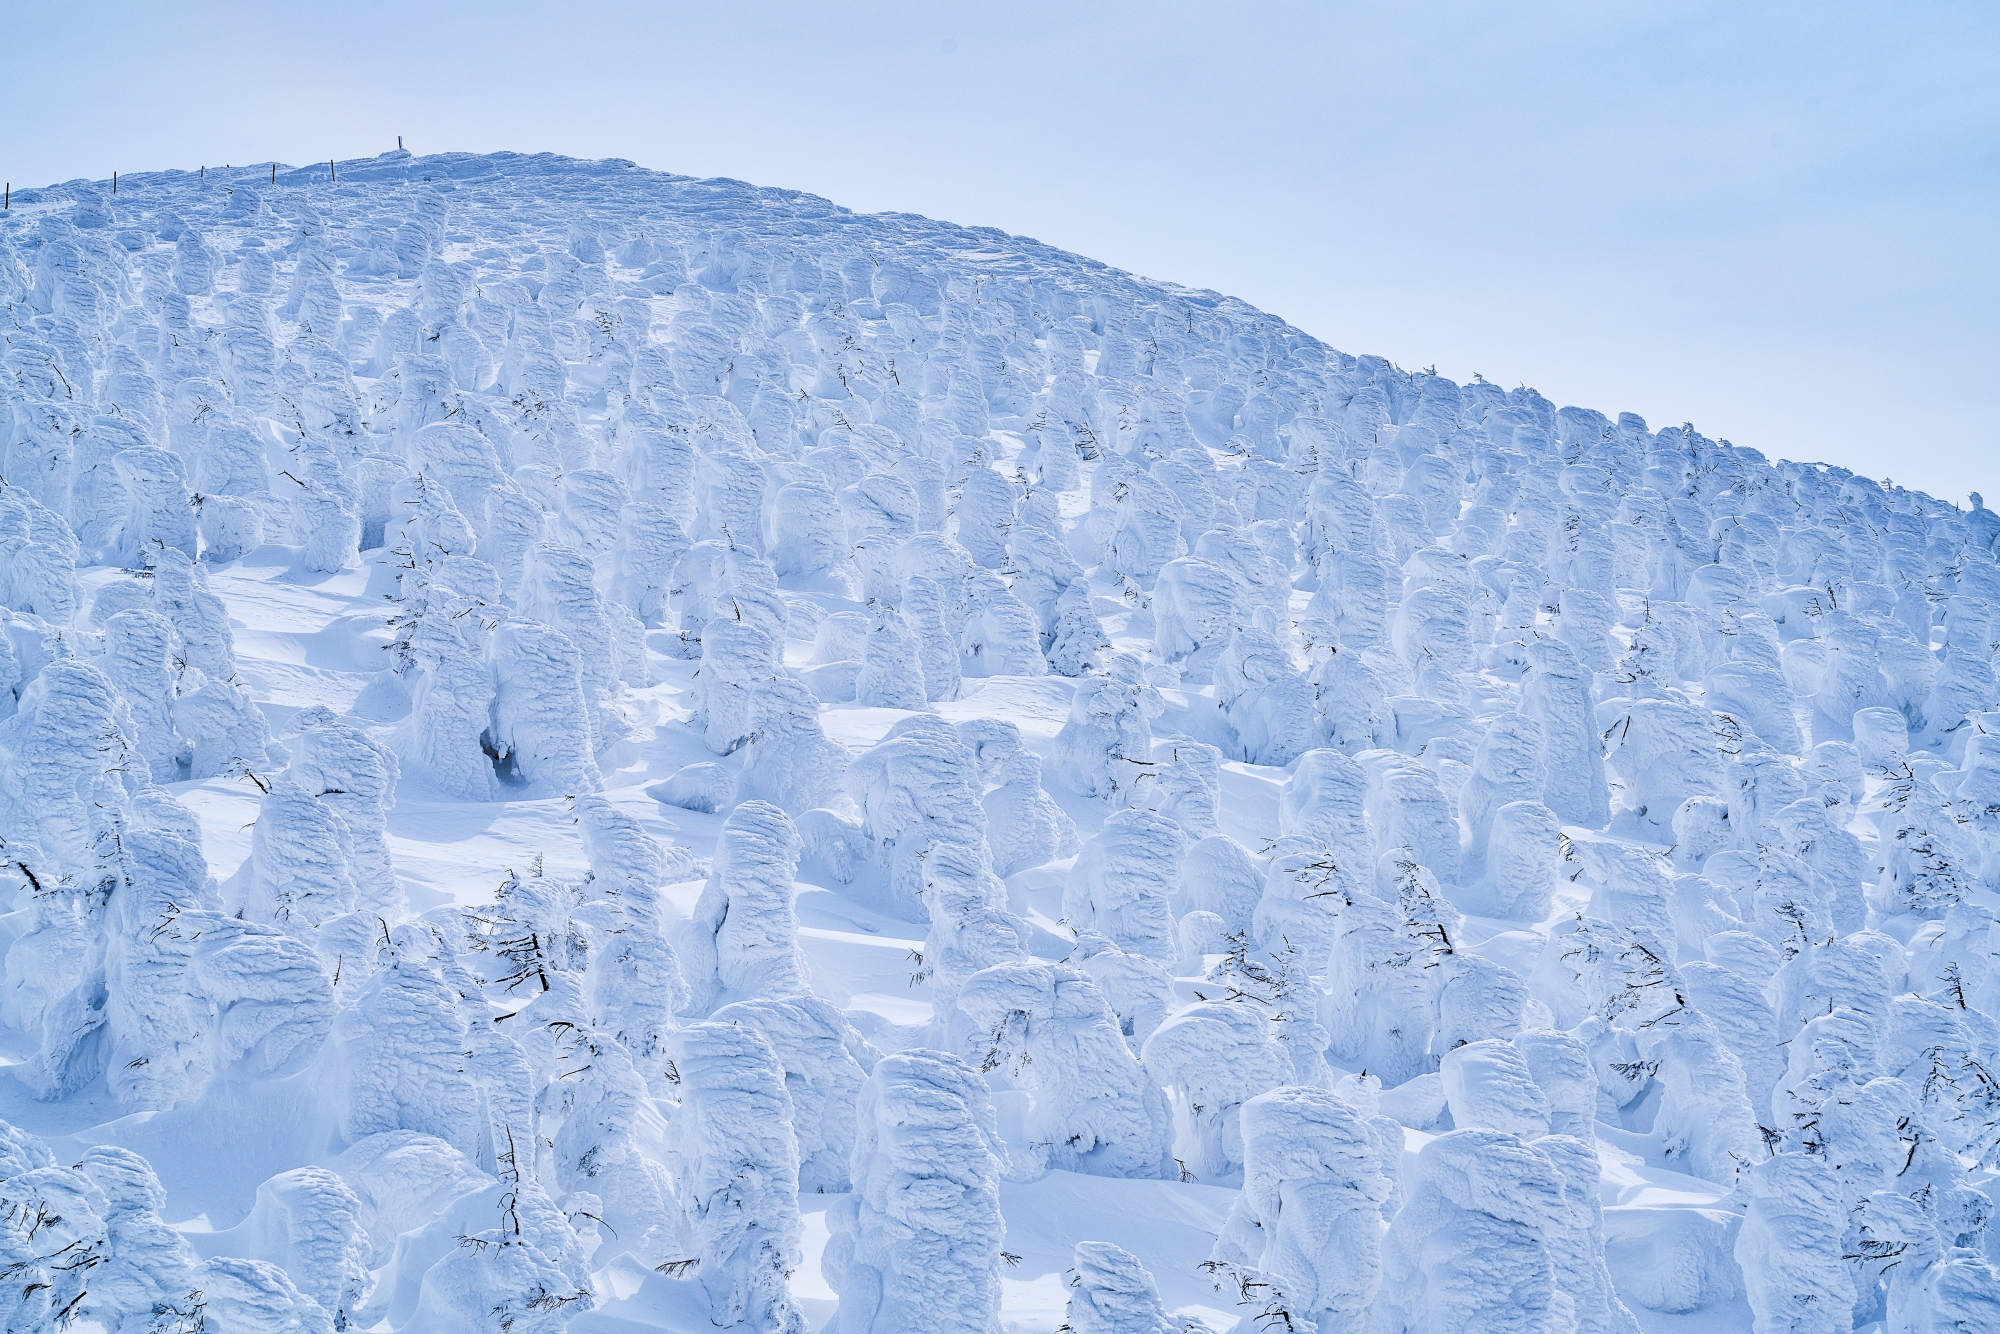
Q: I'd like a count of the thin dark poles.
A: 6